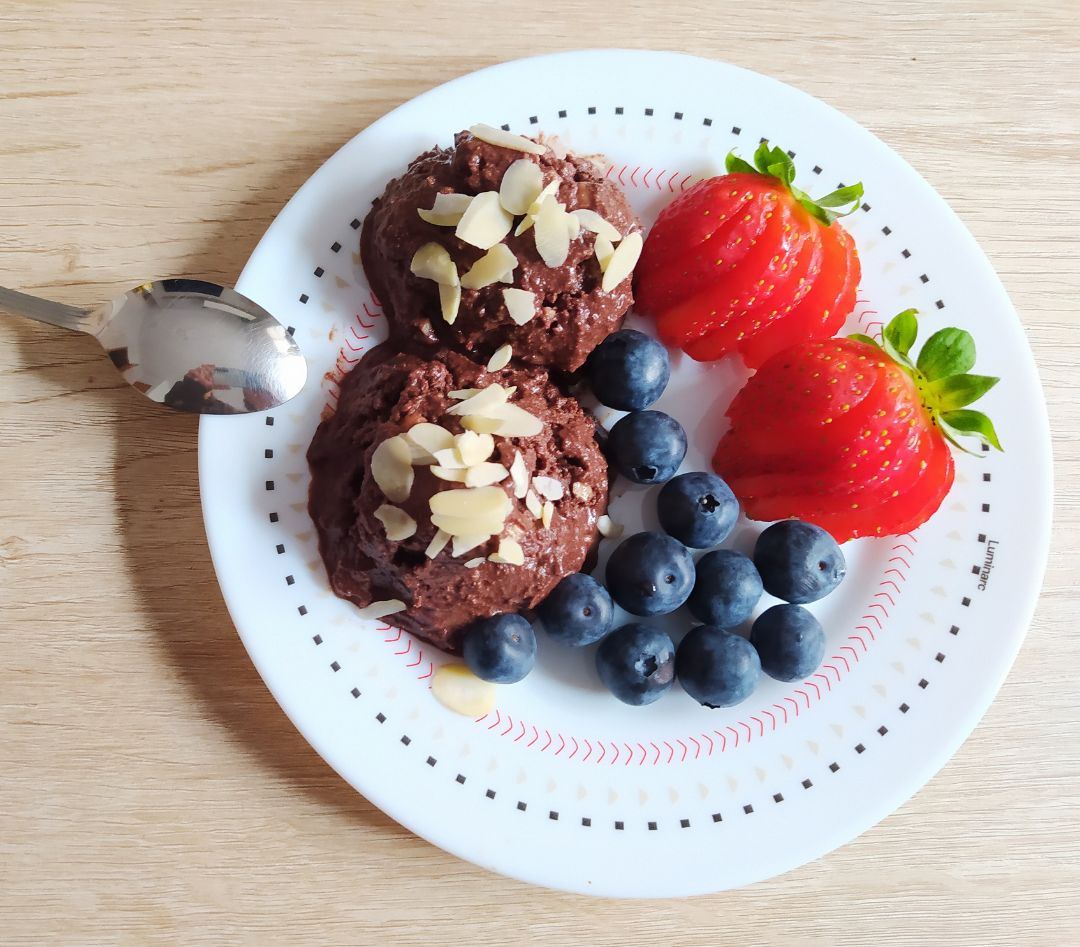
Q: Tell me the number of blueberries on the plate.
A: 11